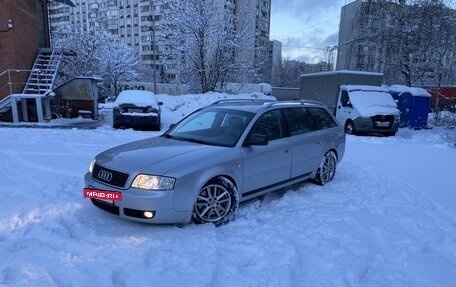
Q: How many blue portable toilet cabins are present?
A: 2